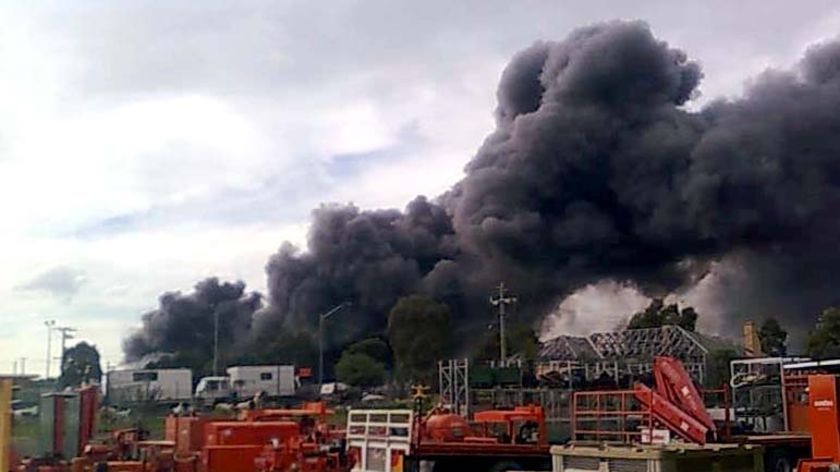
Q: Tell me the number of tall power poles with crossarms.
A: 2